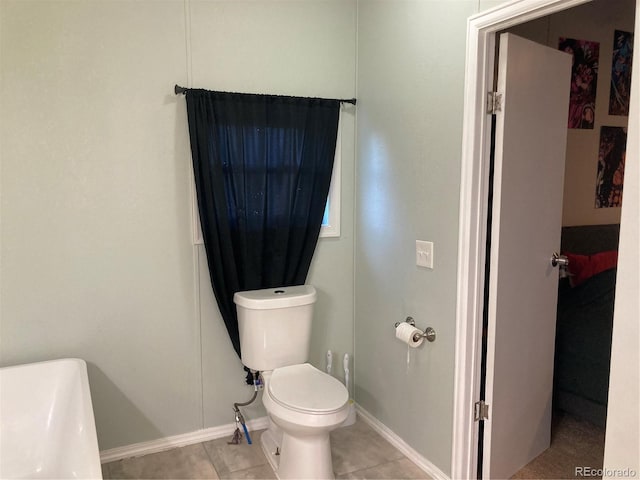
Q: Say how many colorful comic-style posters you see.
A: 3